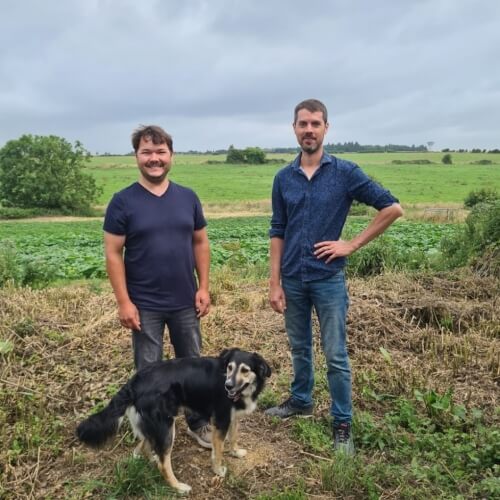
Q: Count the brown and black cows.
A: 0